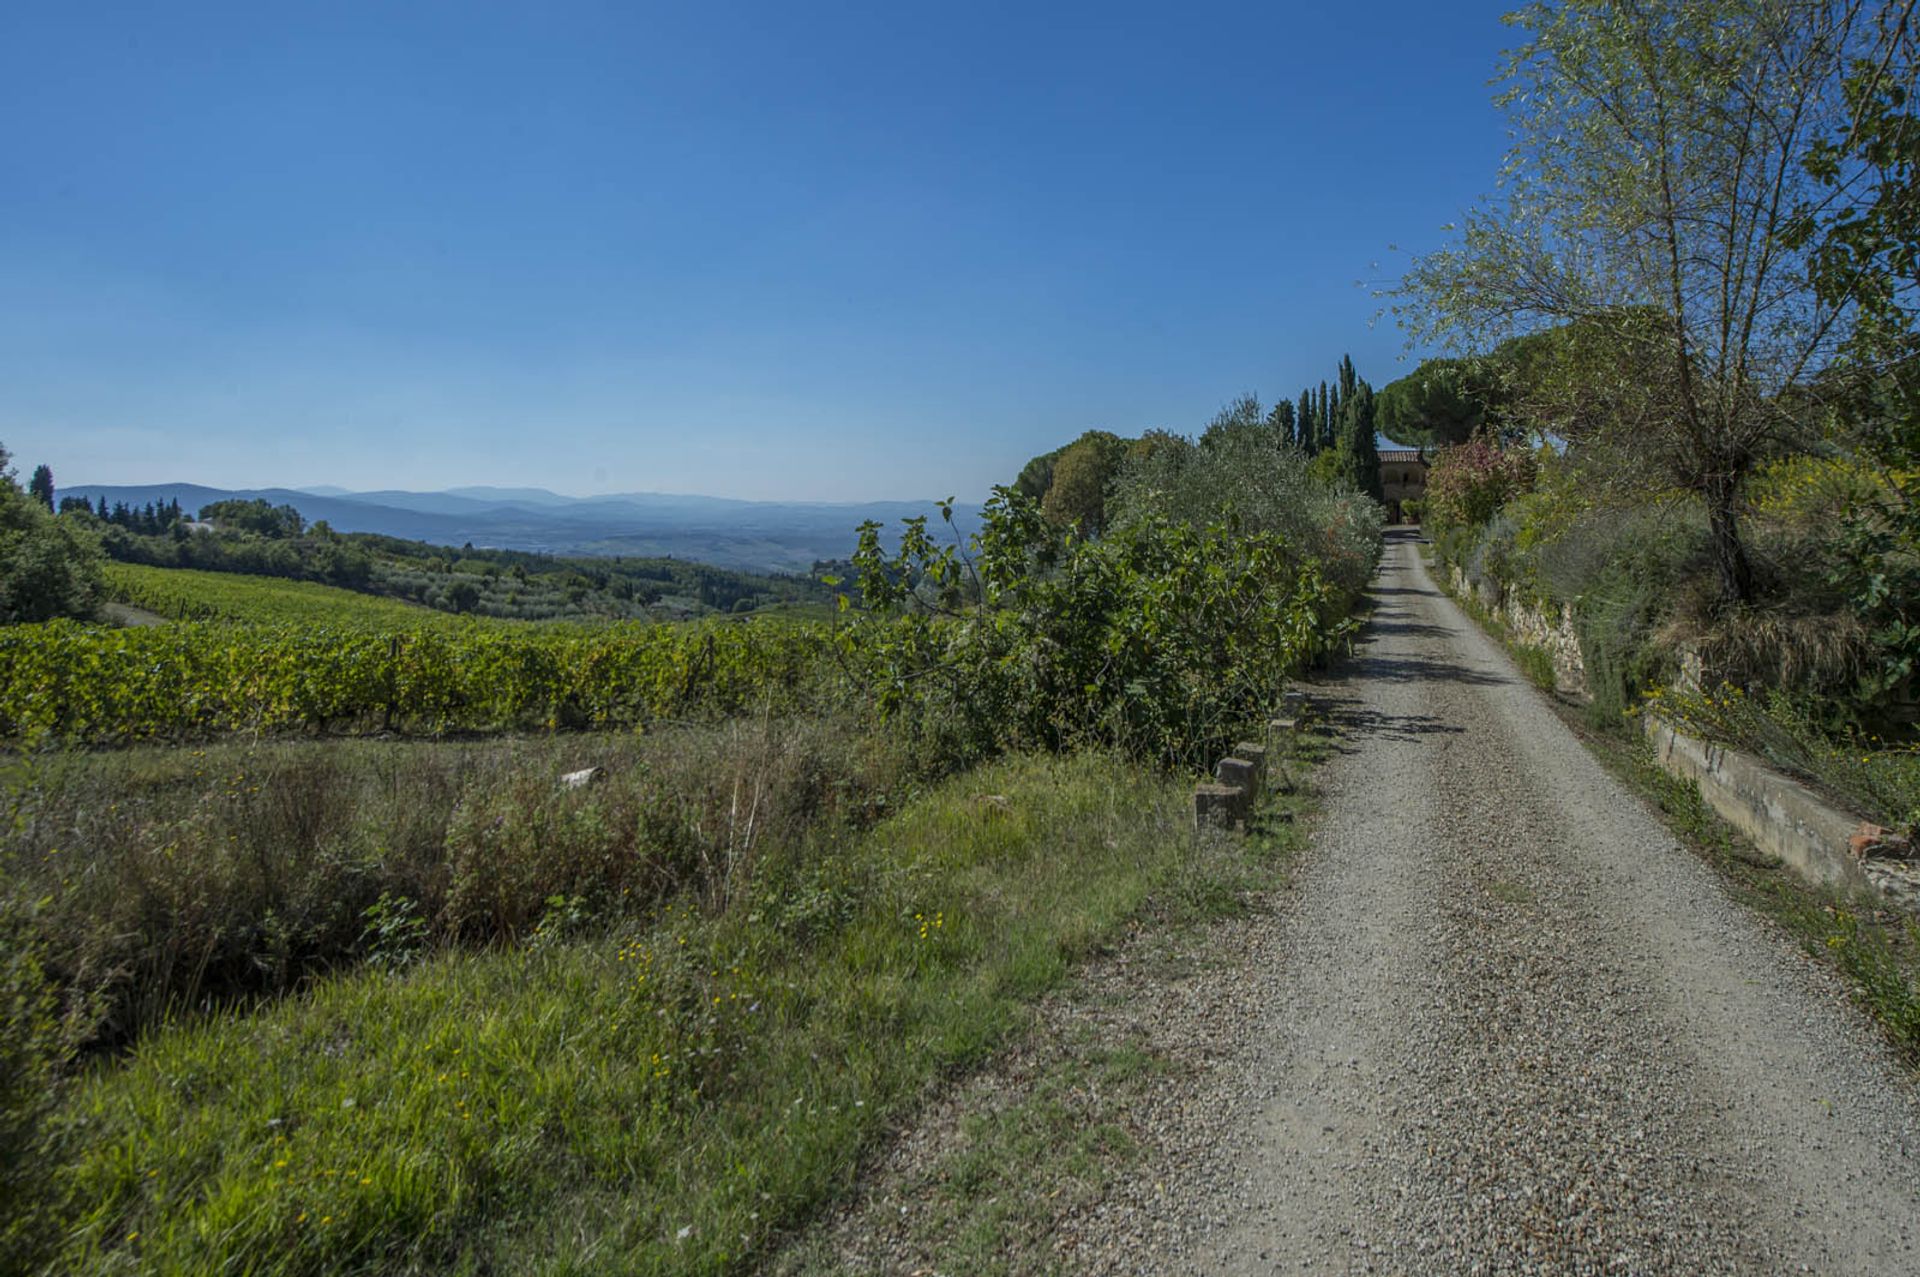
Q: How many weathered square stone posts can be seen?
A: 5